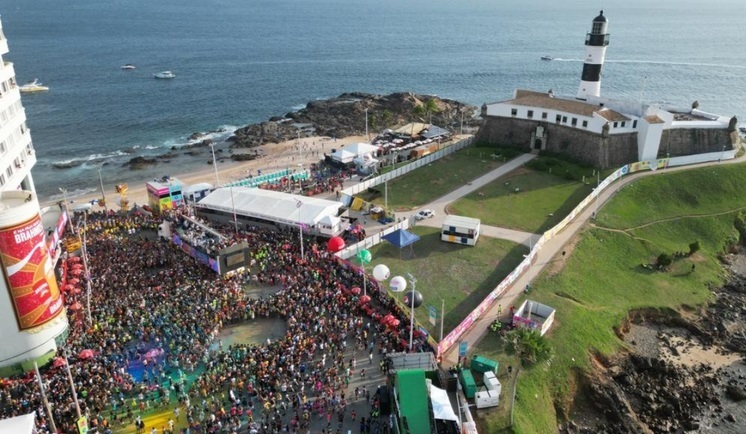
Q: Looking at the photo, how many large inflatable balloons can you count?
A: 5